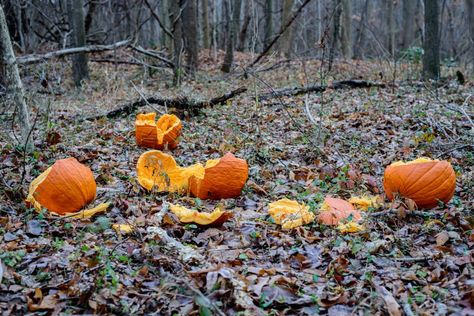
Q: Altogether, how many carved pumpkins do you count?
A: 0